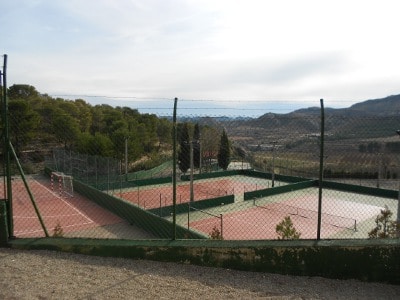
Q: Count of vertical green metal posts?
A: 3